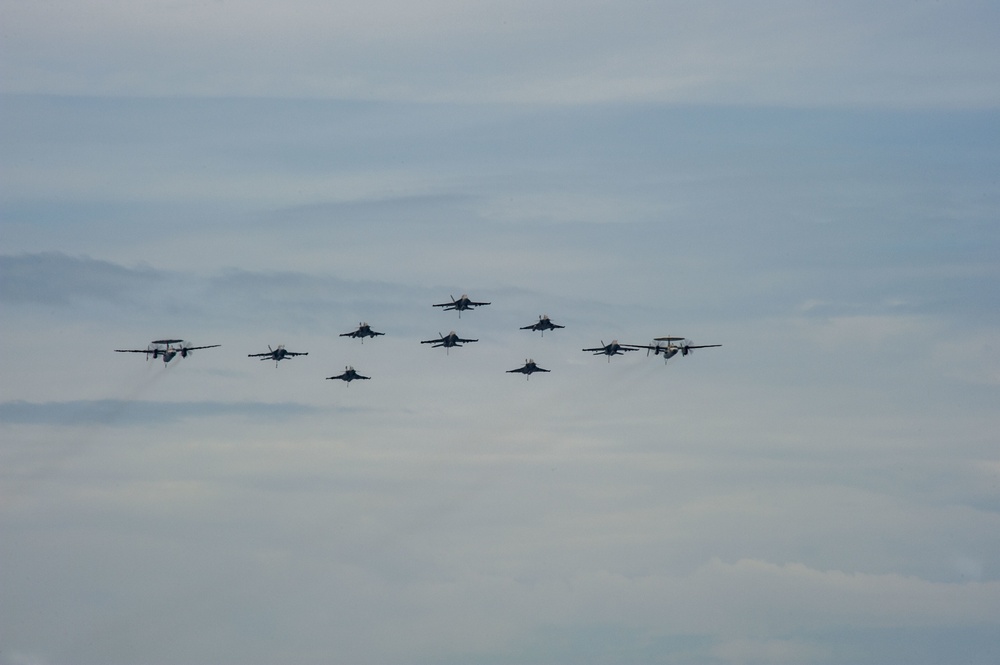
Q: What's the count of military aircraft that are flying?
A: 10